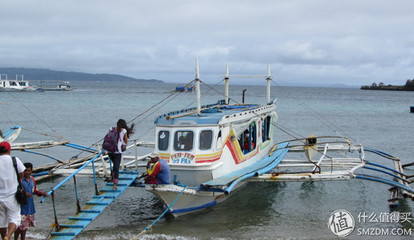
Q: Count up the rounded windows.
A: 3